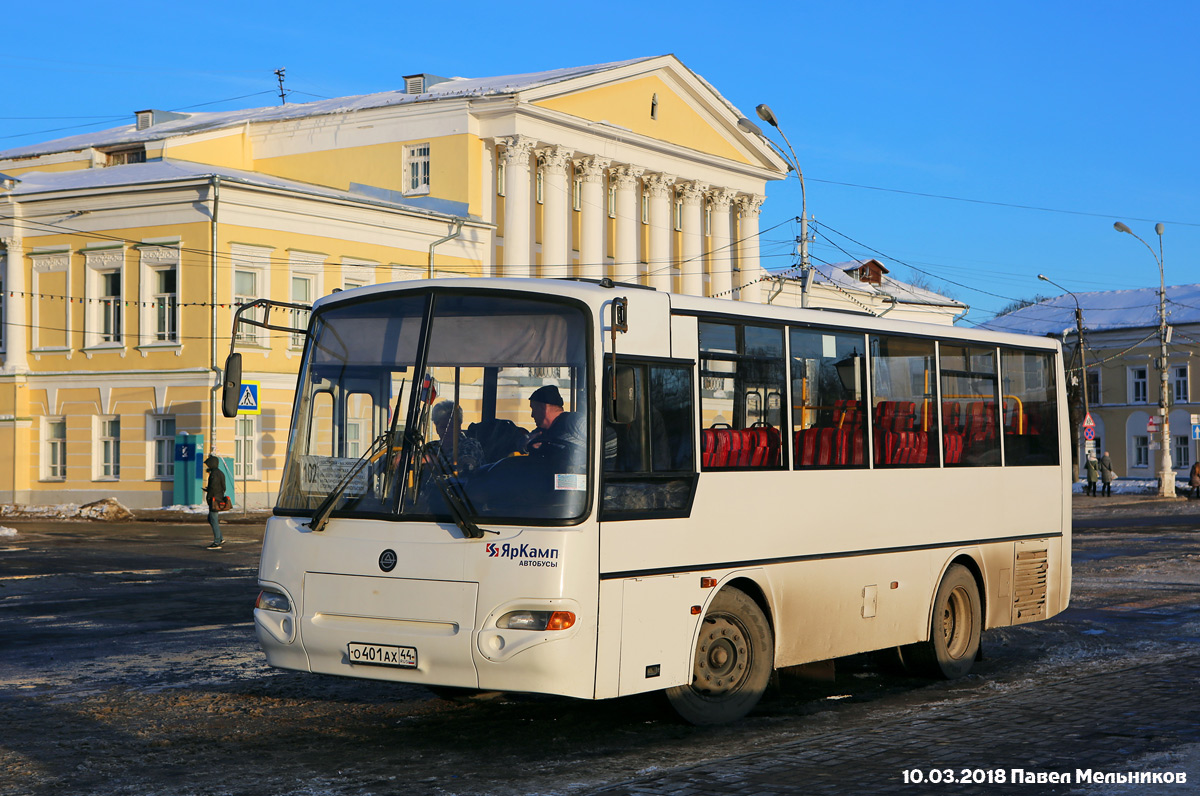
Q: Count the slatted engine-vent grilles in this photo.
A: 1